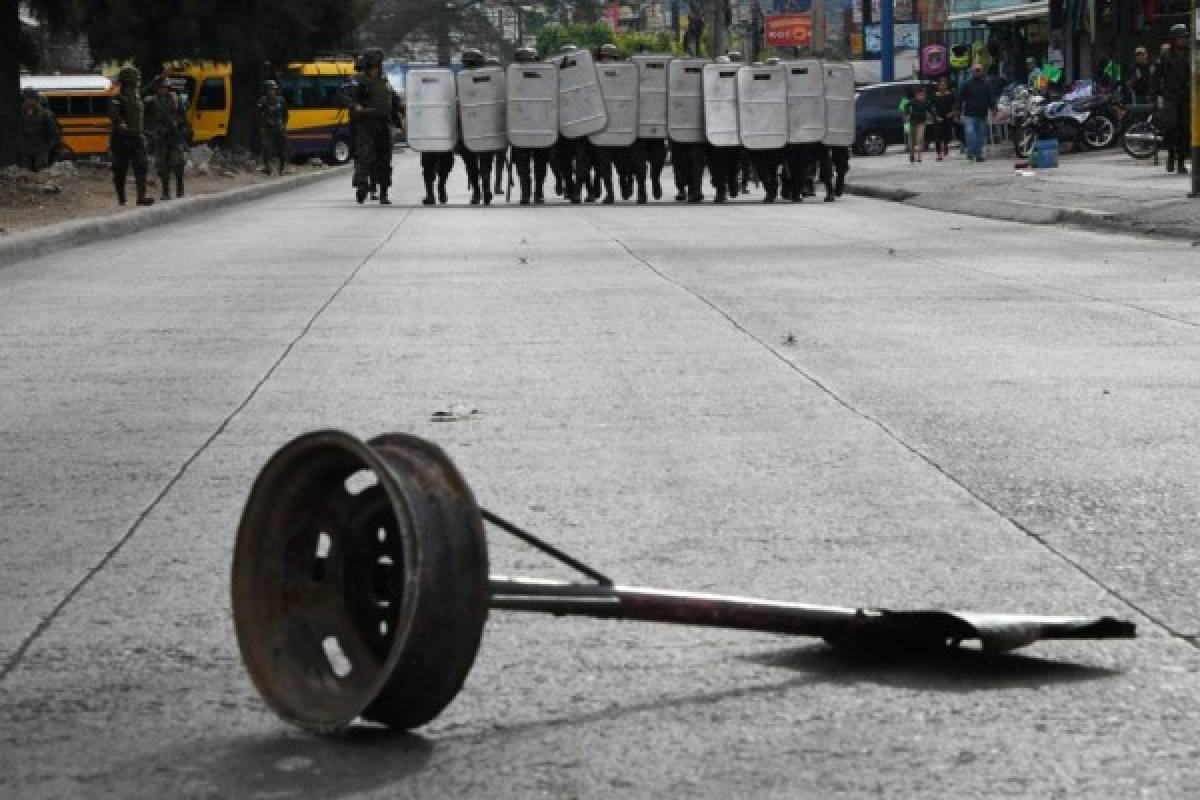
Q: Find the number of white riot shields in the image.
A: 11